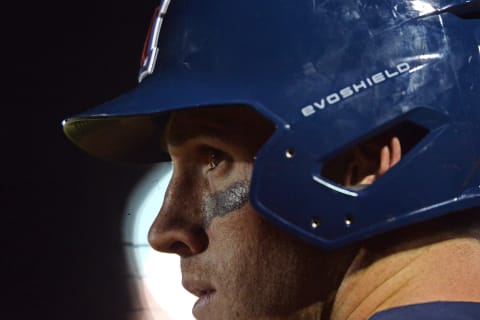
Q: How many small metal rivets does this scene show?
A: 3